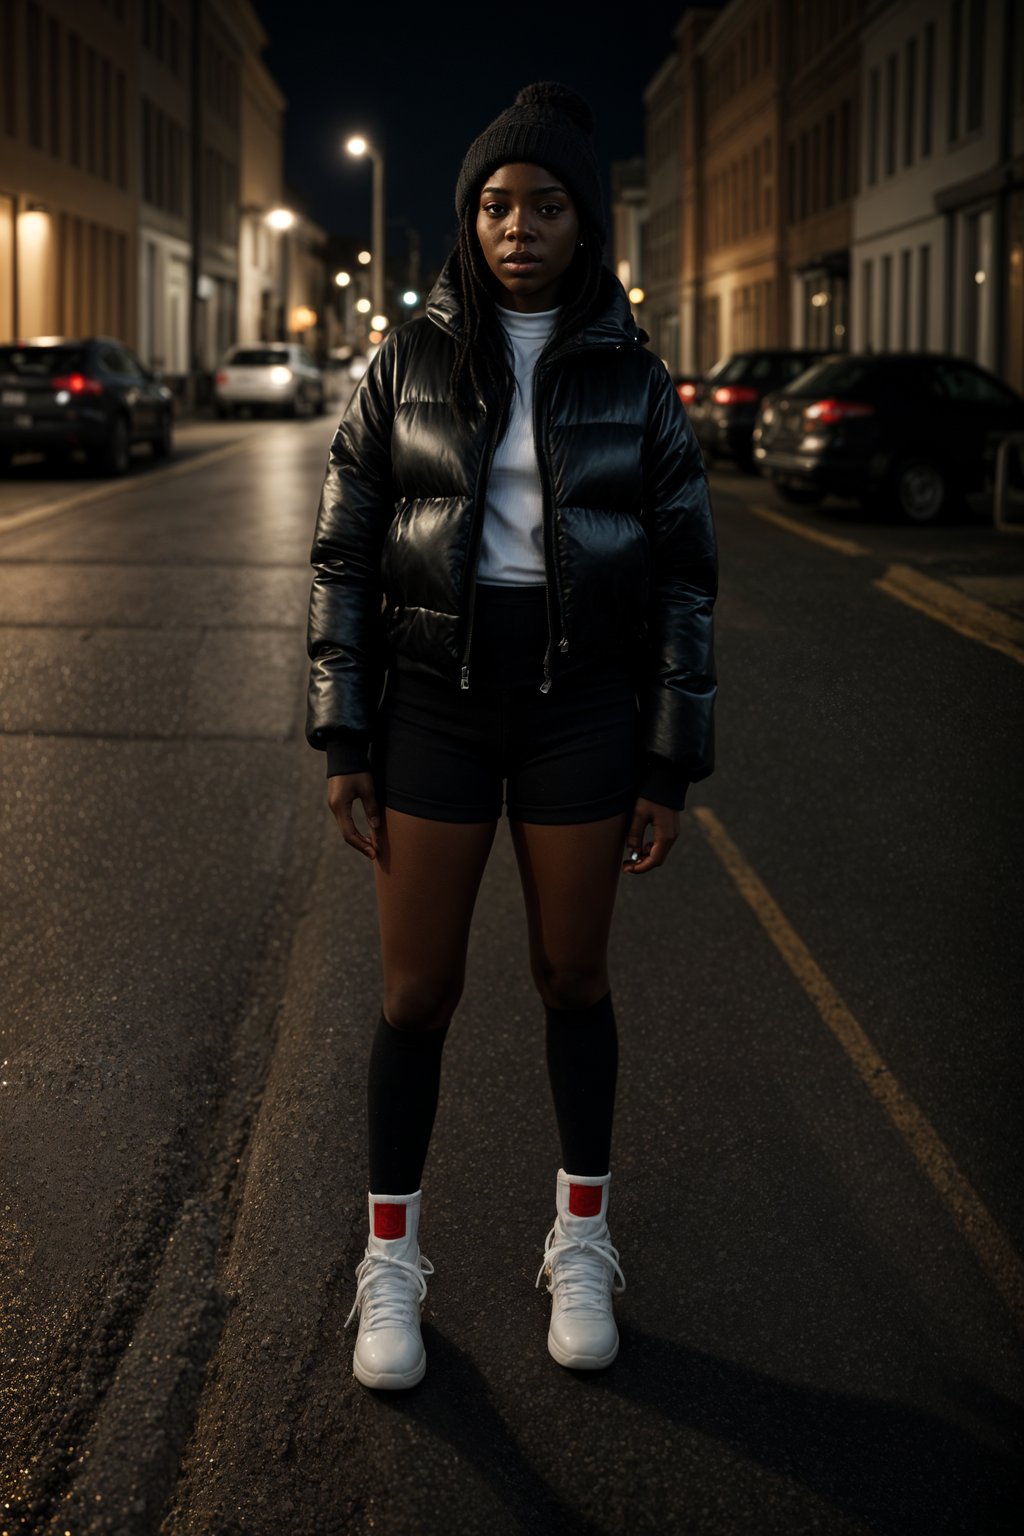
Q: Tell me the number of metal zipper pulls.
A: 3